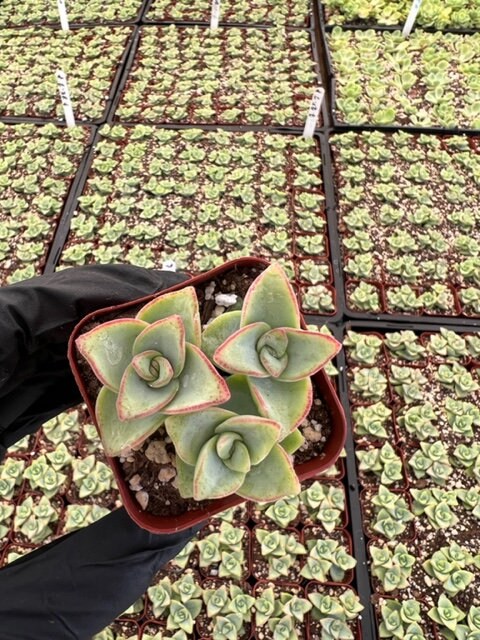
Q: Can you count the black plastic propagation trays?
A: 11